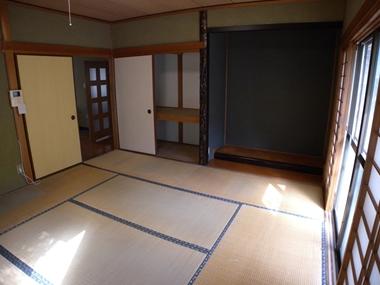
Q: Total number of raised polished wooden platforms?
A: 1